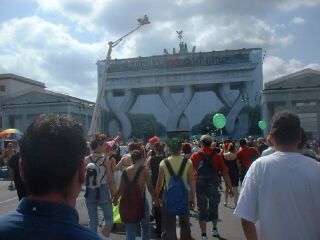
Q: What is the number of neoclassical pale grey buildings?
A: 2